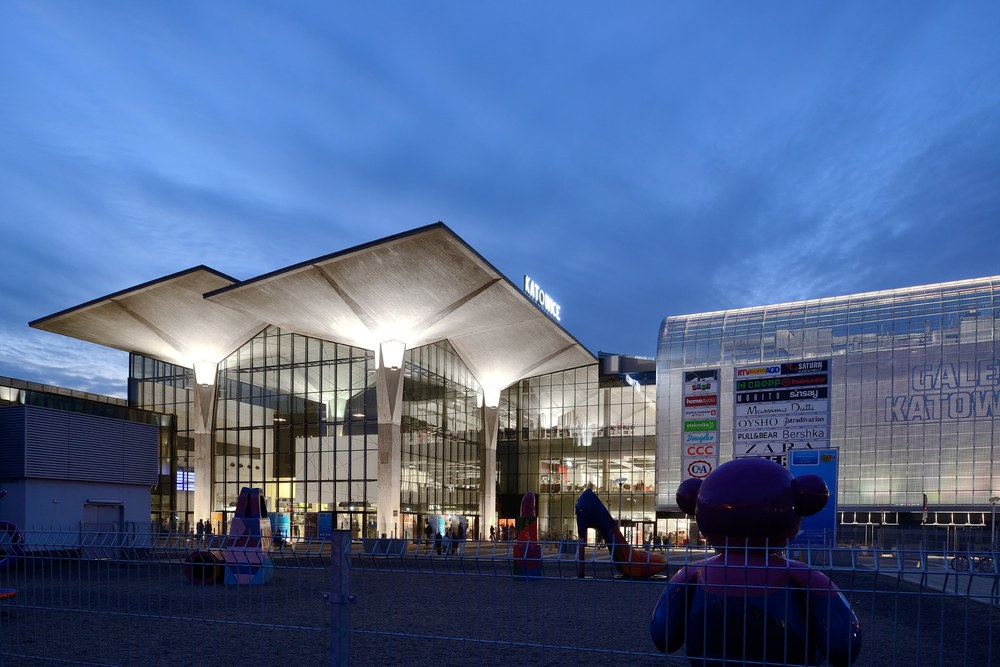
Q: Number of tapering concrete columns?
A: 3